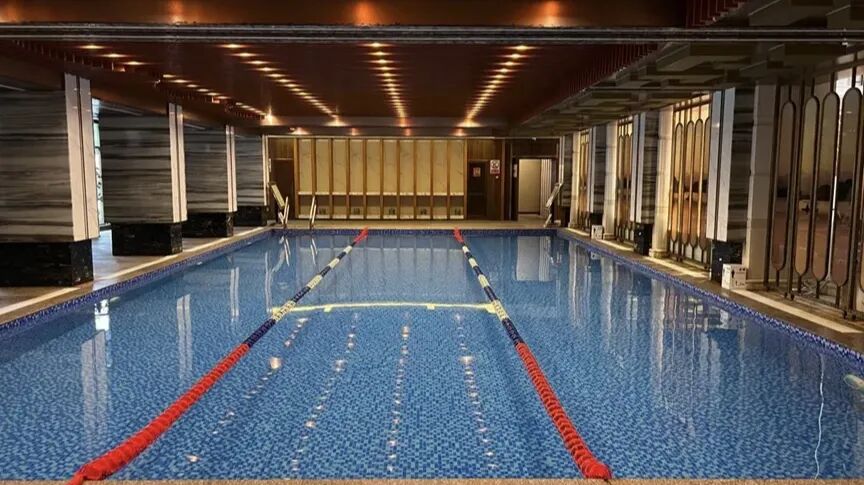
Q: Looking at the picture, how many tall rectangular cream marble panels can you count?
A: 10